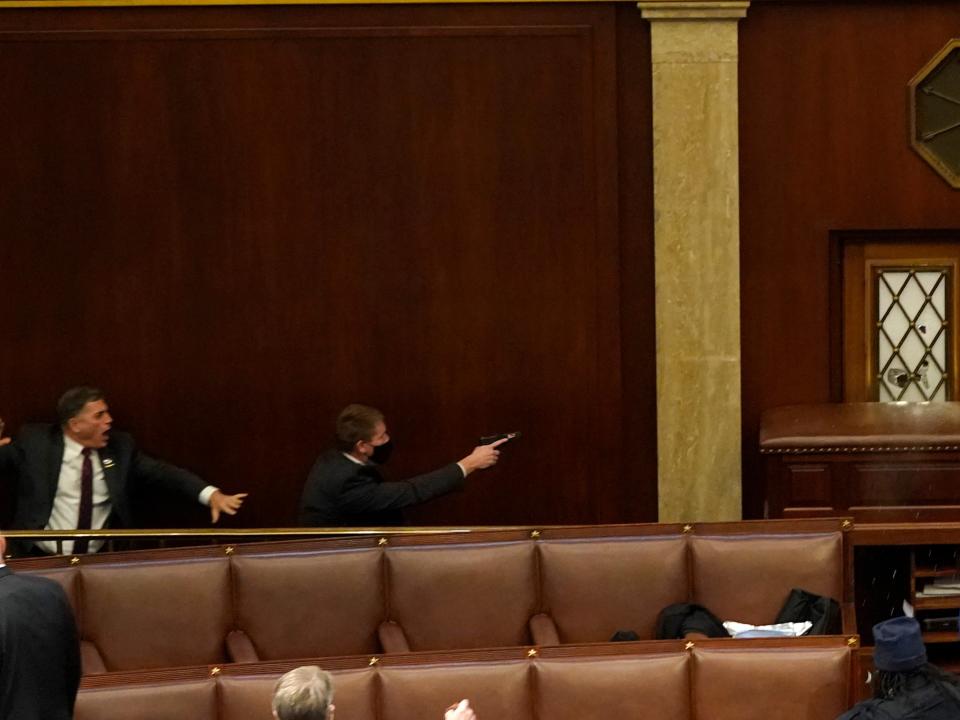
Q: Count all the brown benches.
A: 2